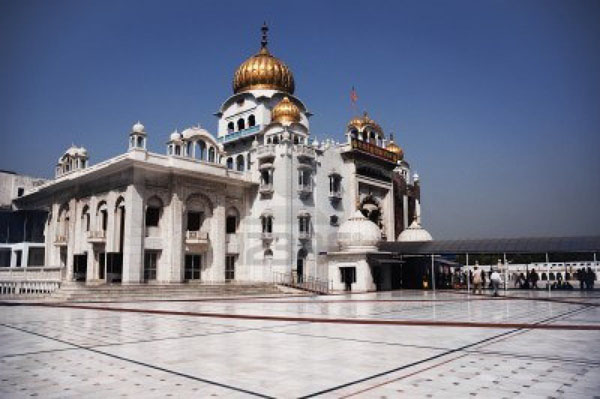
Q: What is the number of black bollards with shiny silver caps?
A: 0